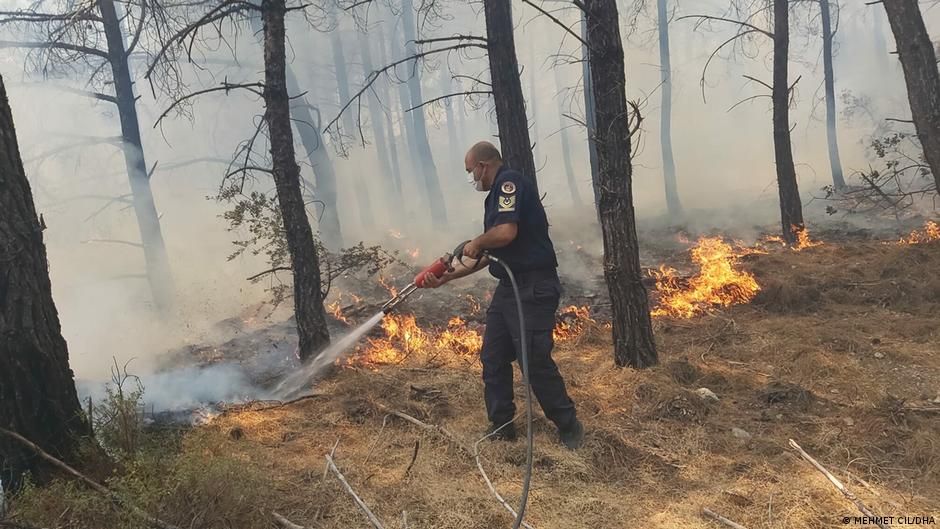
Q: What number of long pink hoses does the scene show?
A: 0